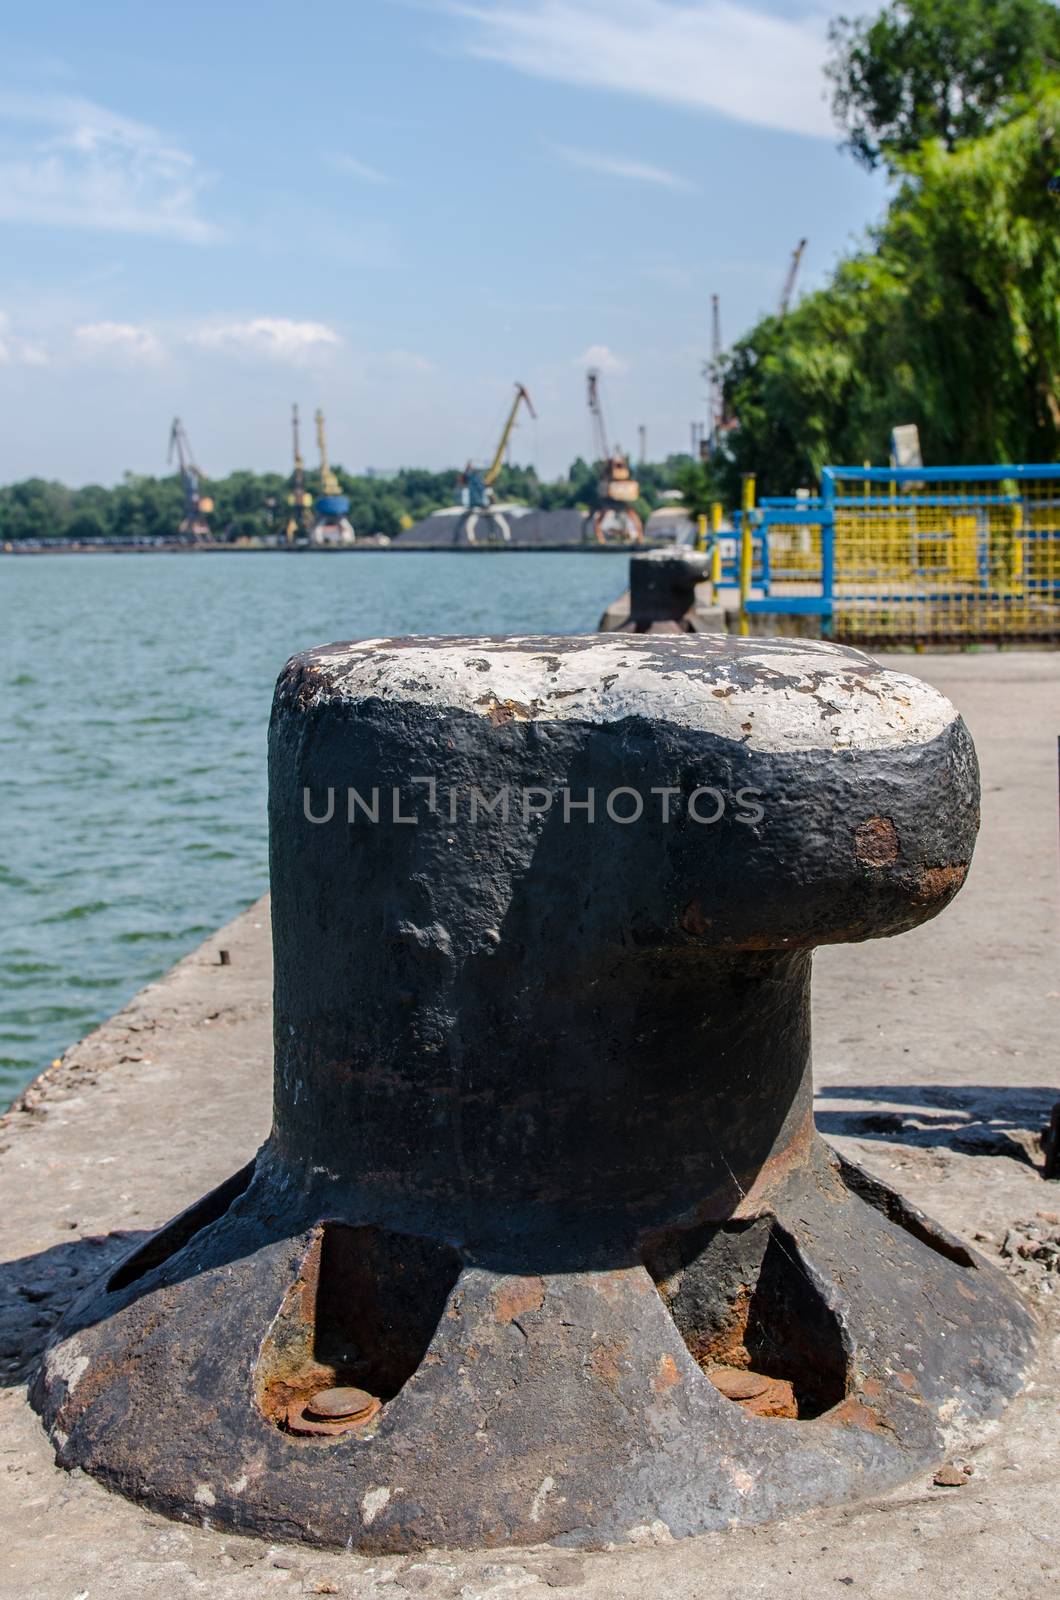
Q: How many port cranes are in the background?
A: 7